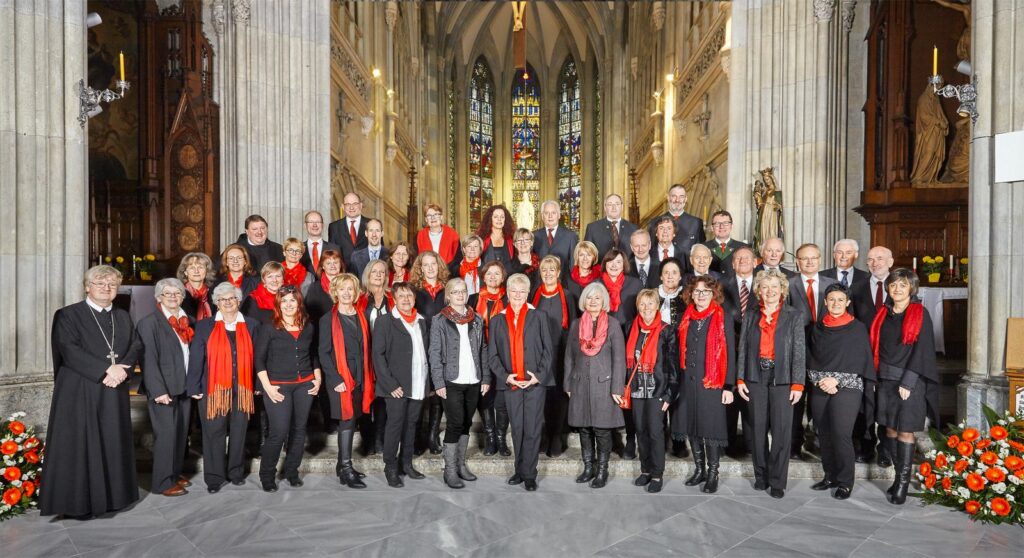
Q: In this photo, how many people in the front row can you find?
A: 14